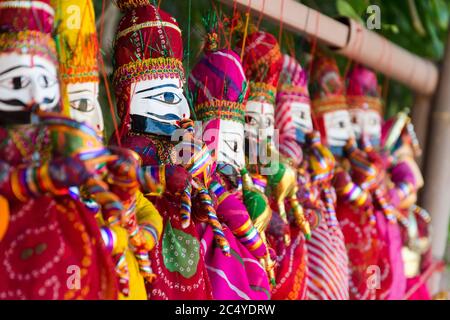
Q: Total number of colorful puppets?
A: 8